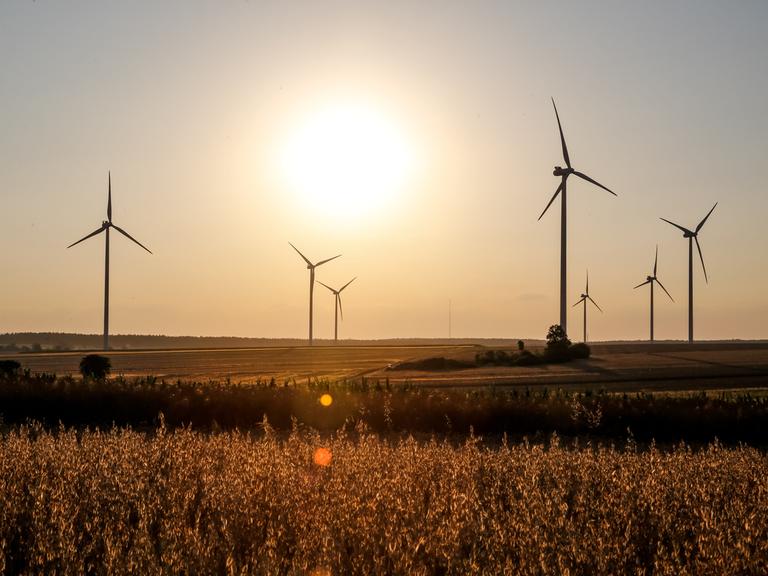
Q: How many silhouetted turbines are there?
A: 7